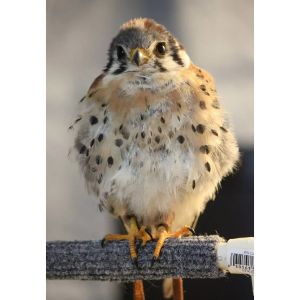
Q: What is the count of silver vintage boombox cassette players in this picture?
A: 0